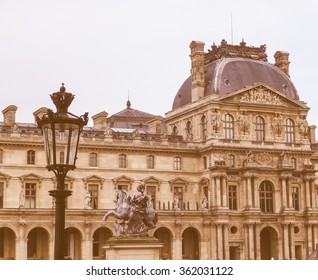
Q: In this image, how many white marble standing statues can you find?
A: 4